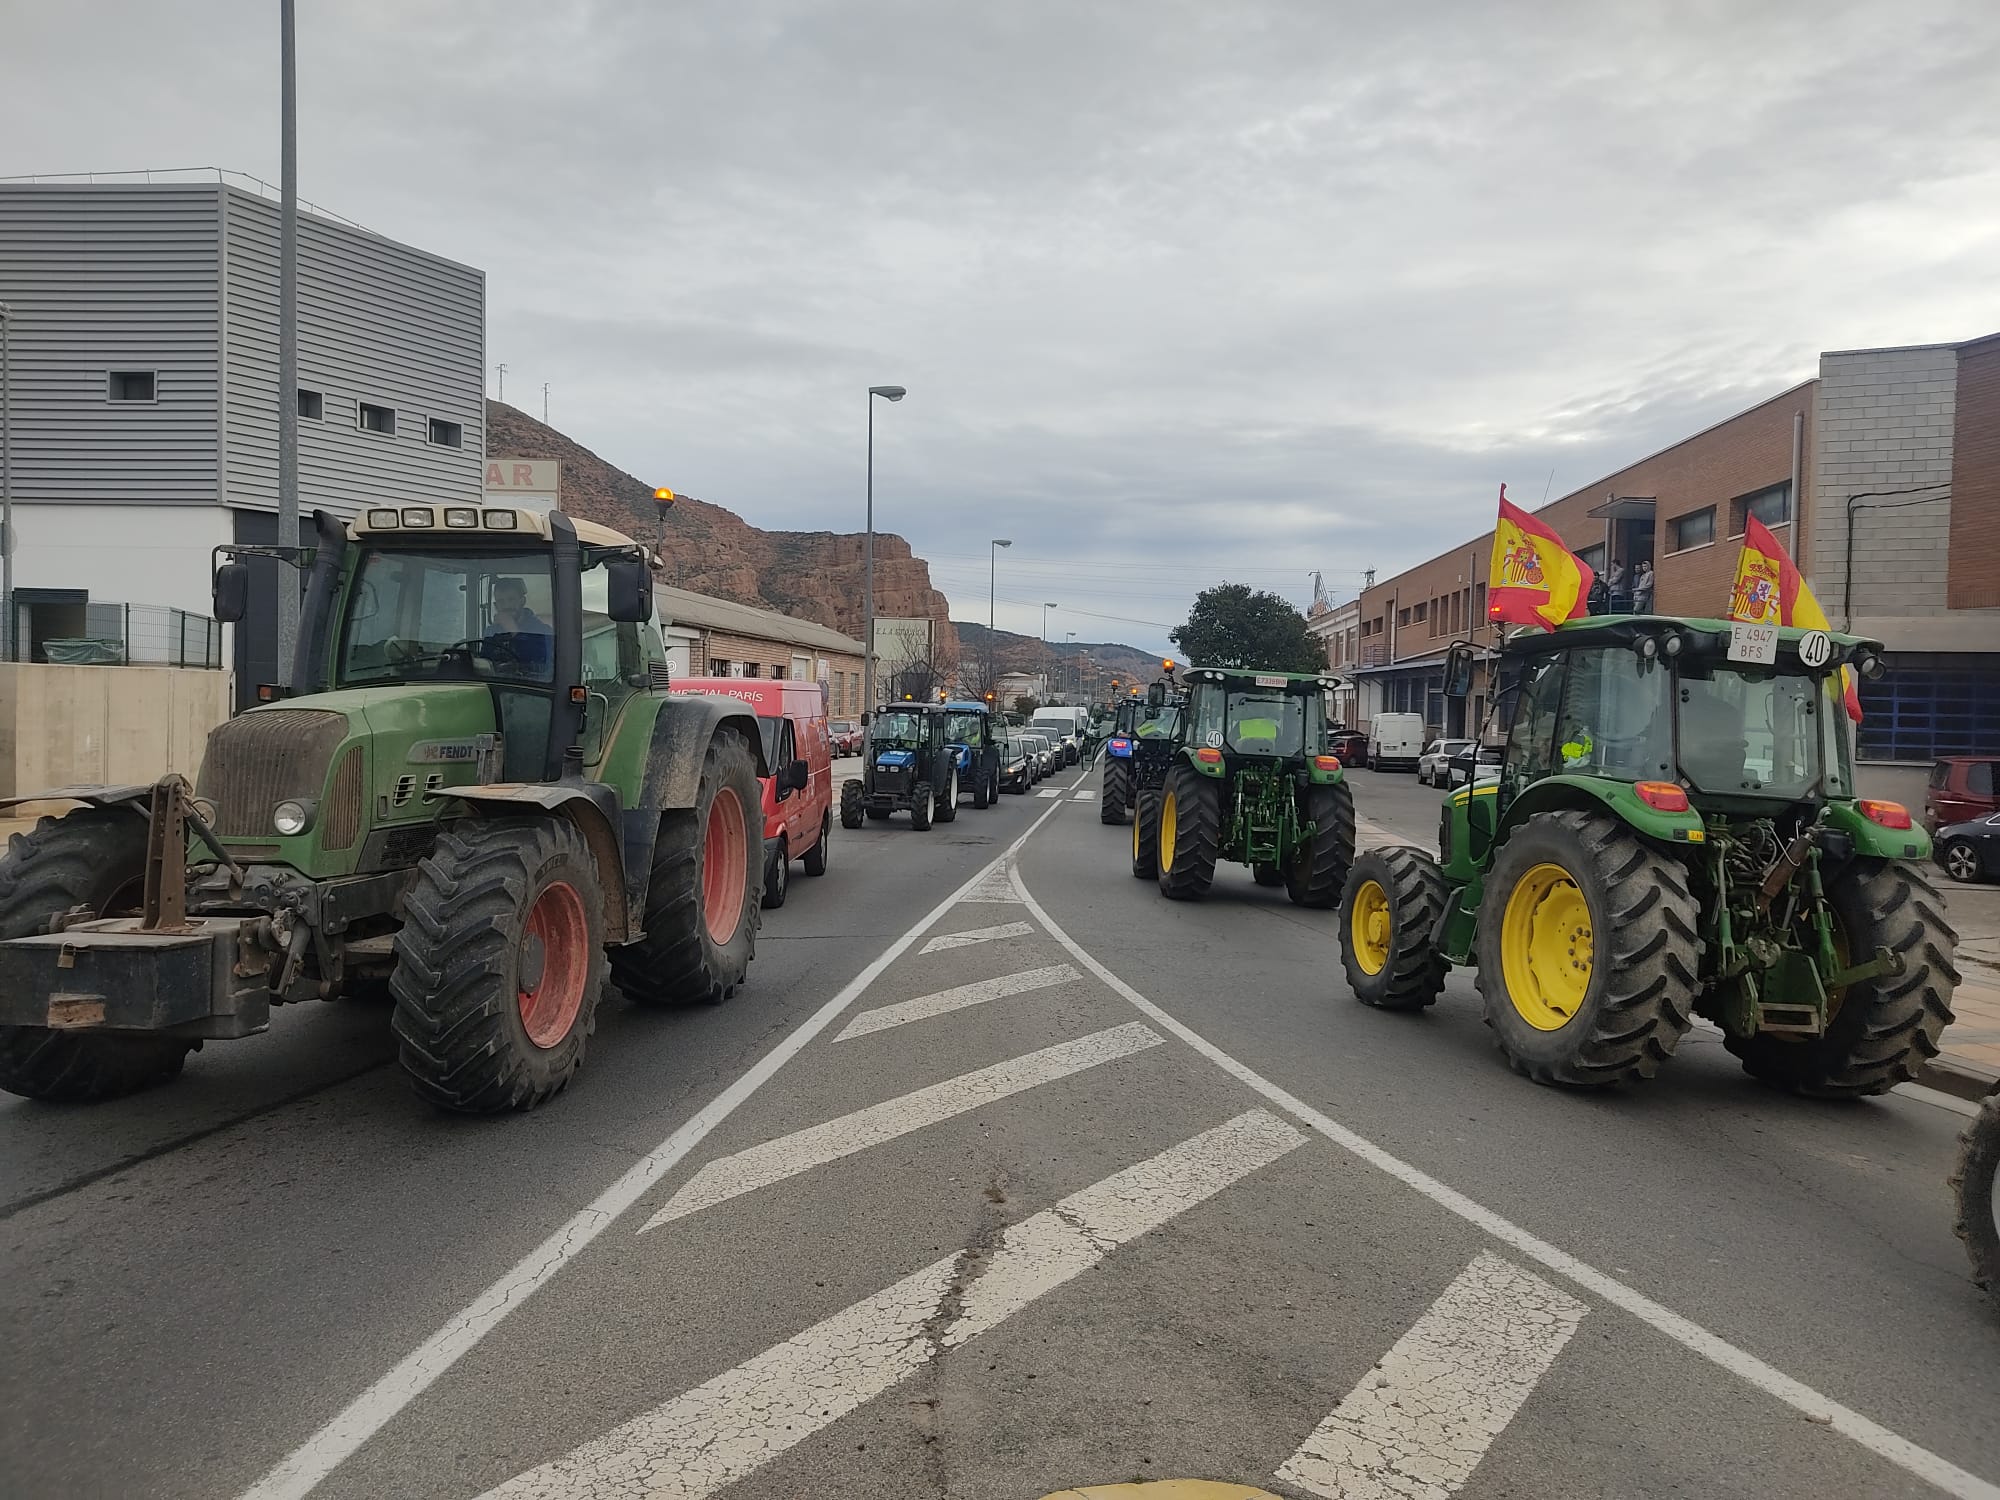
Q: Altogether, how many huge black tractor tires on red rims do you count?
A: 2